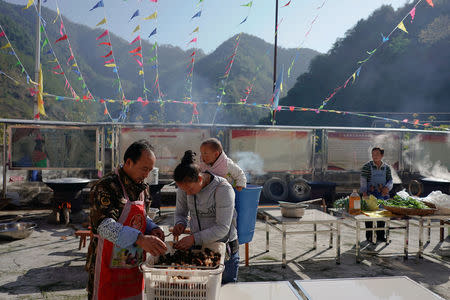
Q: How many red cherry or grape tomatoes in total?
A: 0